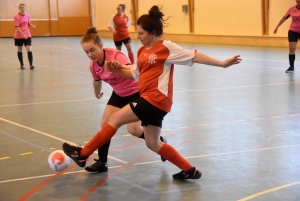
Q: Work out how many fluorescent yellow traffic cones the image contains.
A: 0